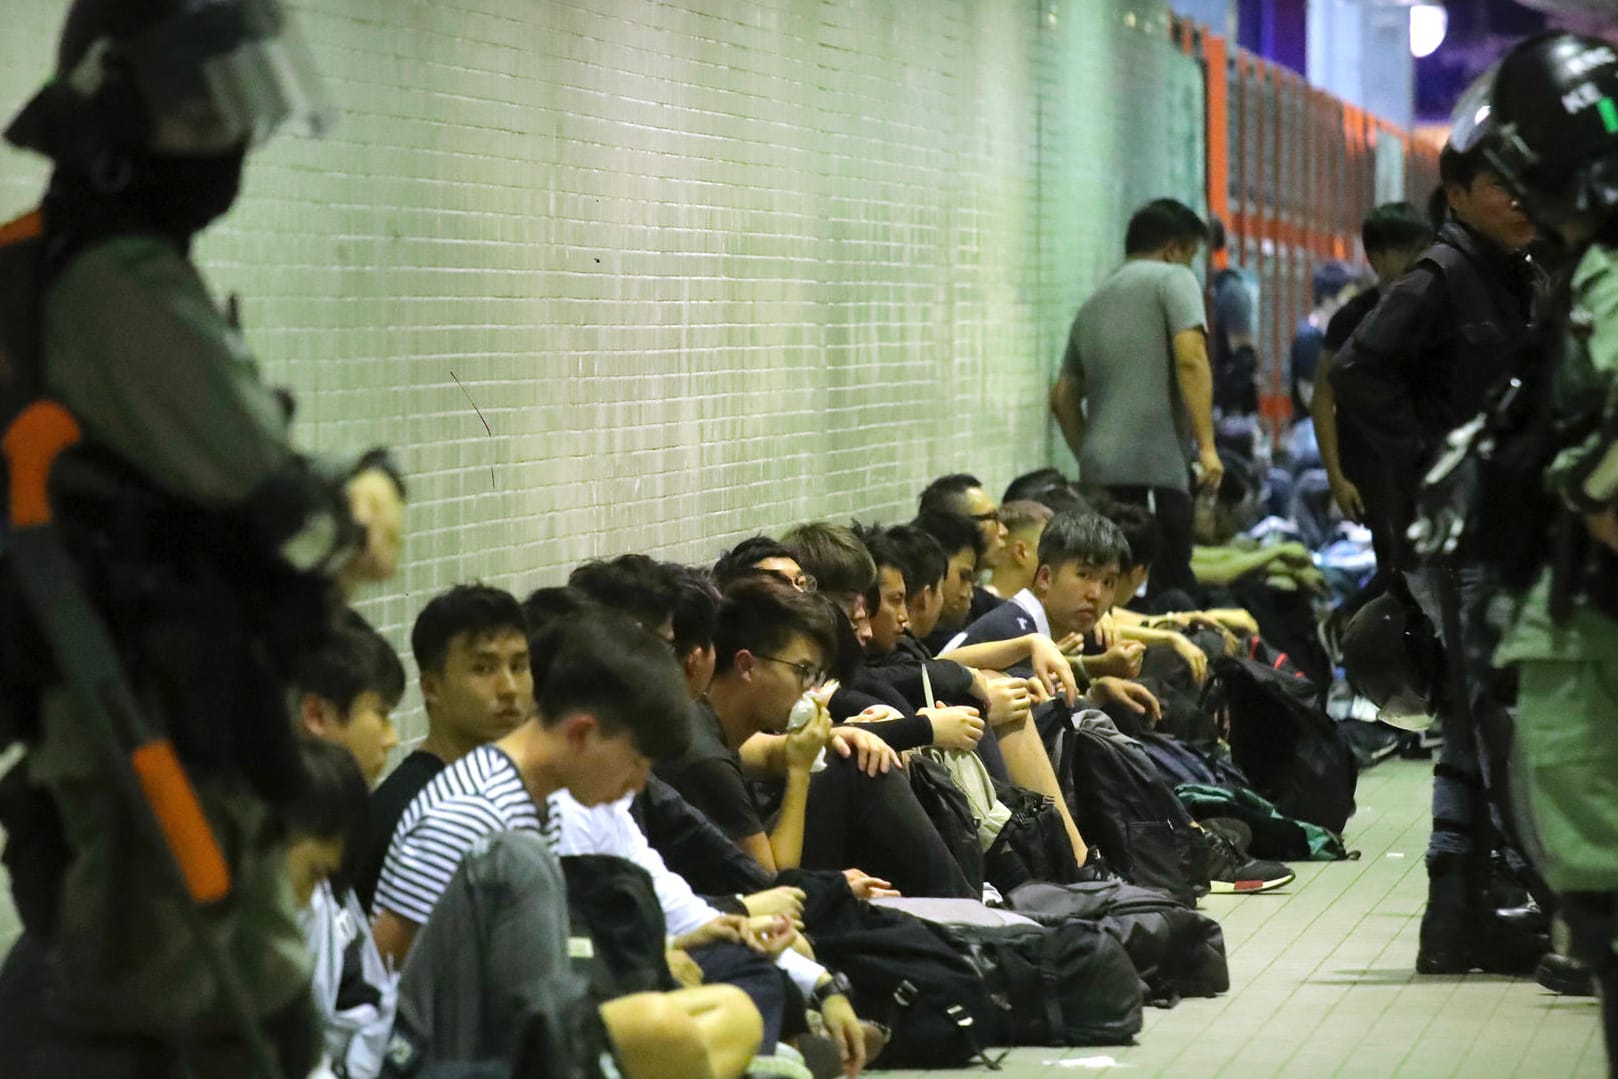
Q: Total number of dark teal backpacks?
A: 1